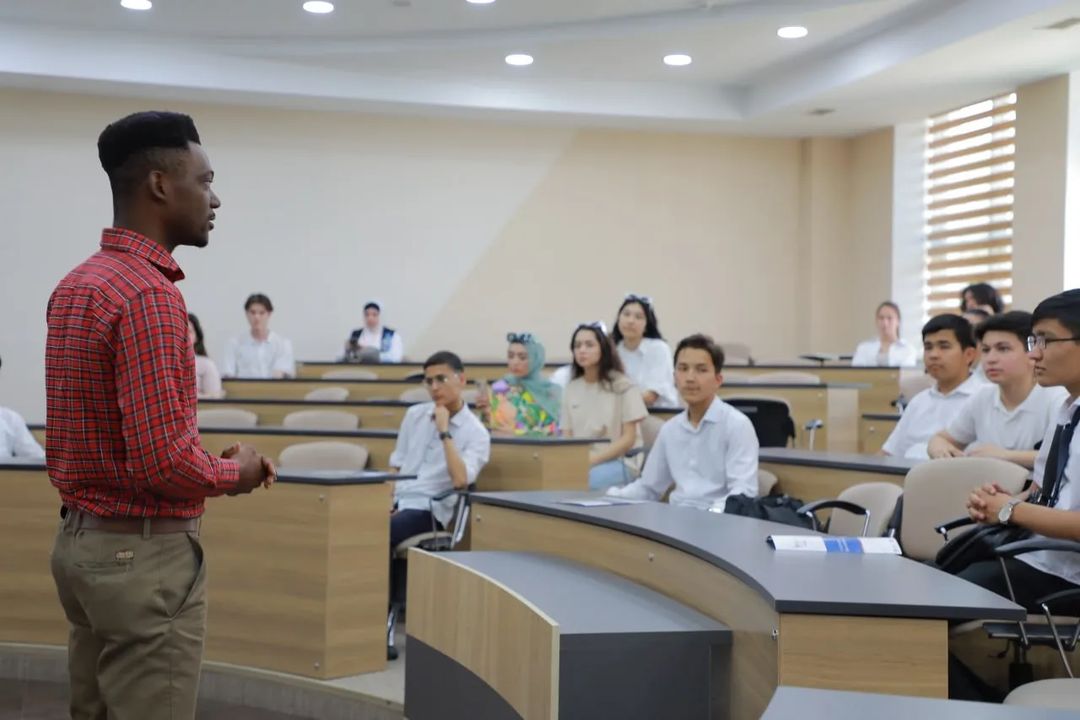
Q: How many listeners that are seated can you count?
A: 15